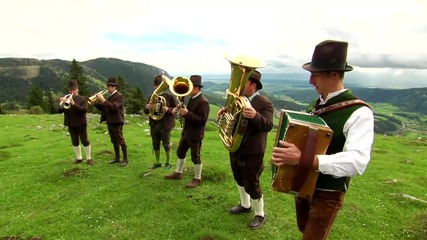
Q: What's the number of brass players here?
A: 5